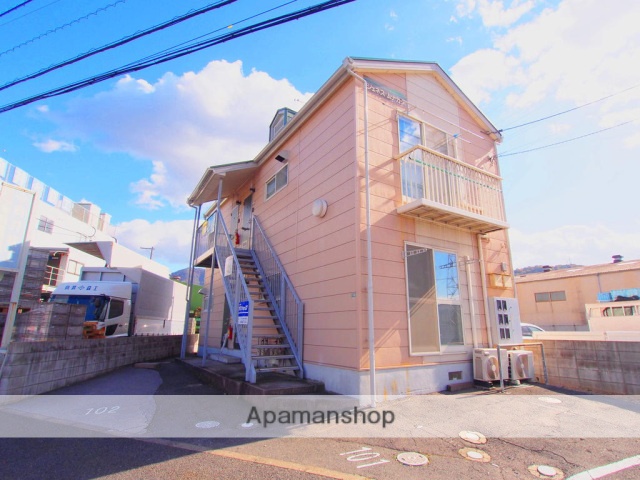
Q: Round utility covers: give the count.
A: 7